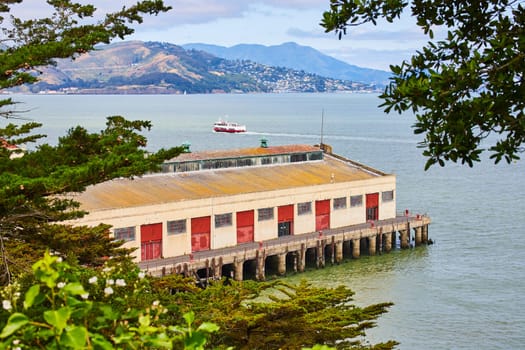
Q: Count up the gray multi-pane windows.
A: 8